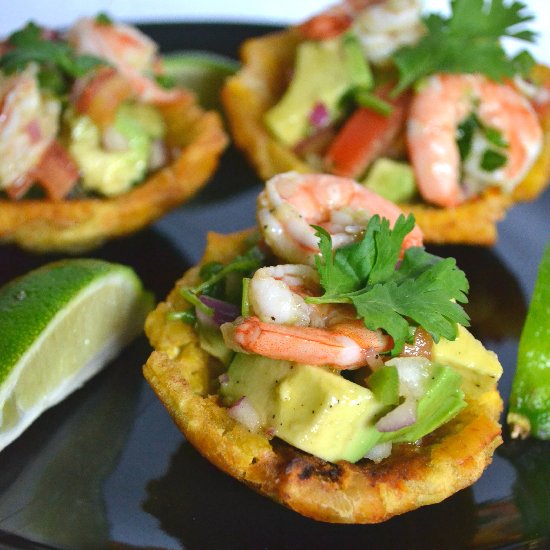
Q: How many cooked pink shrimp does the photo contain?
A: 6